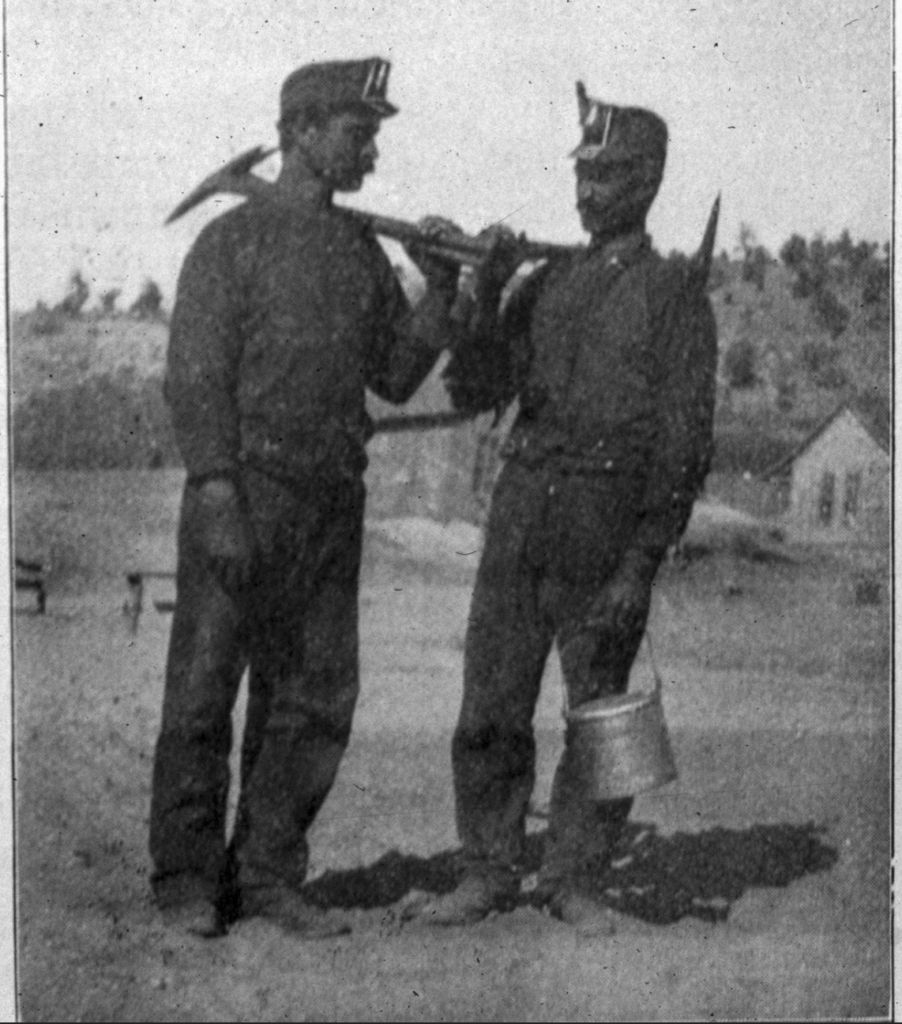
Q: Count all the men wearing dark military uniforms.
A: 2